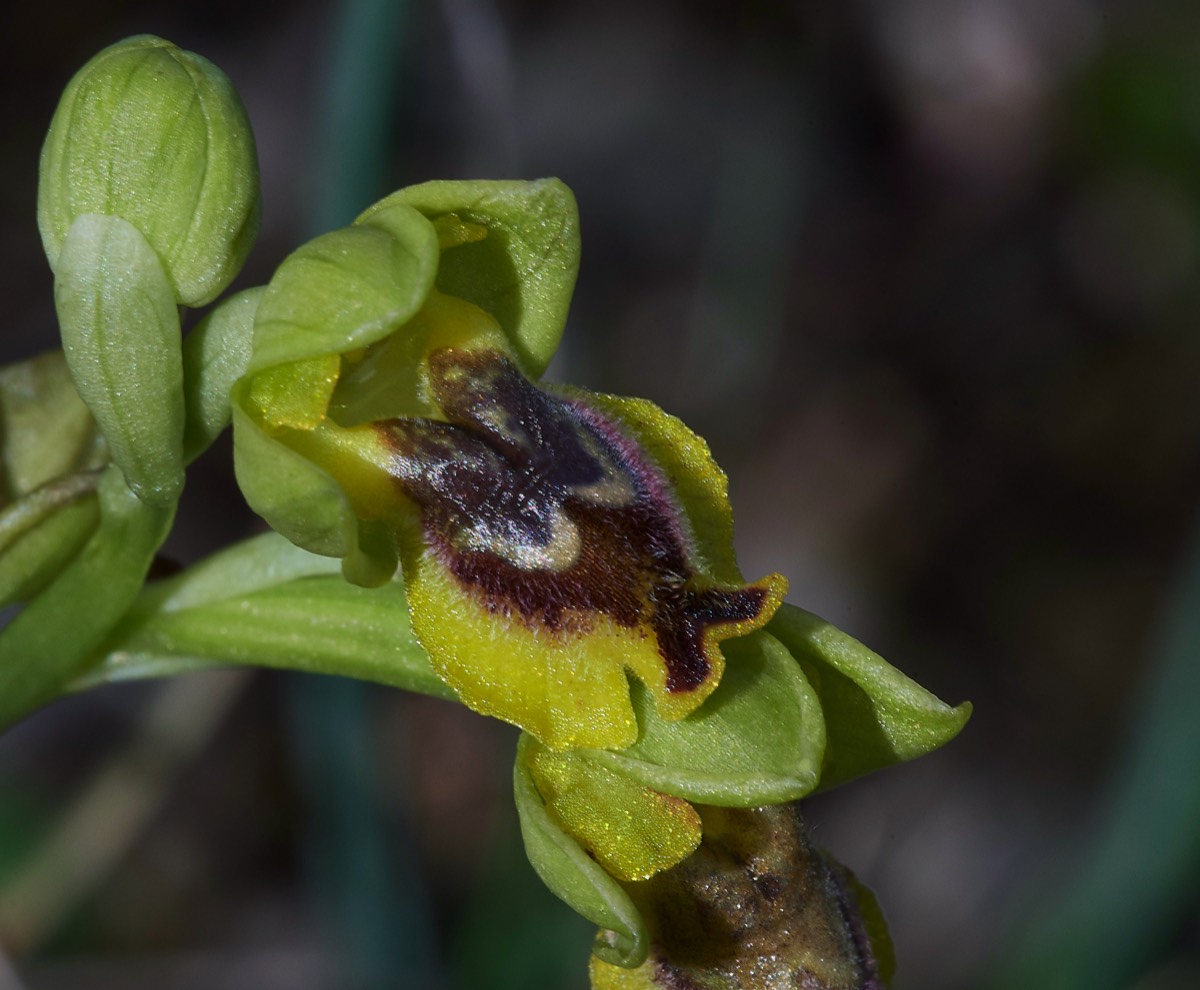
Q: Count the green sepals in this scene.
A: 6